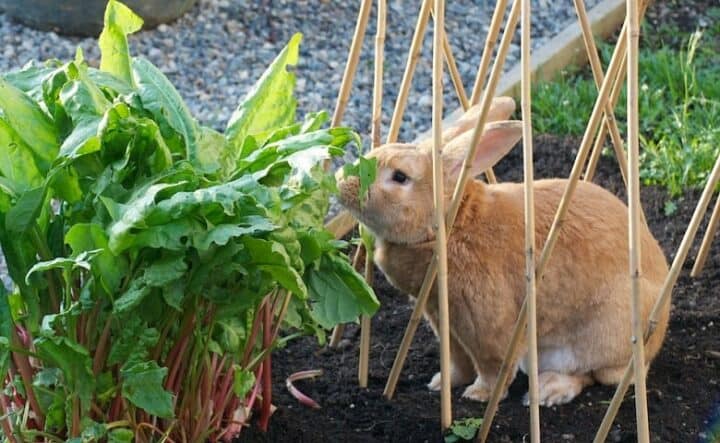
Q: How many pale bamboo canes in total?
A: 14